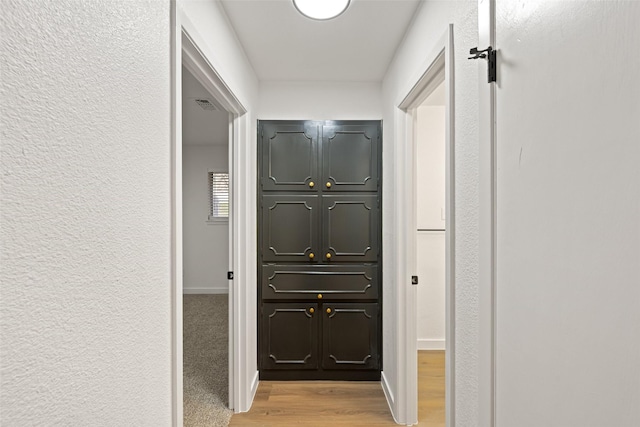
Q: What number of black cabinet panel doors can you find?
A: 6